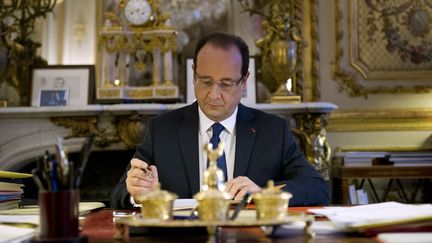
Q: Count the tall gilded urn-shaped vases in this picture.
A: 2